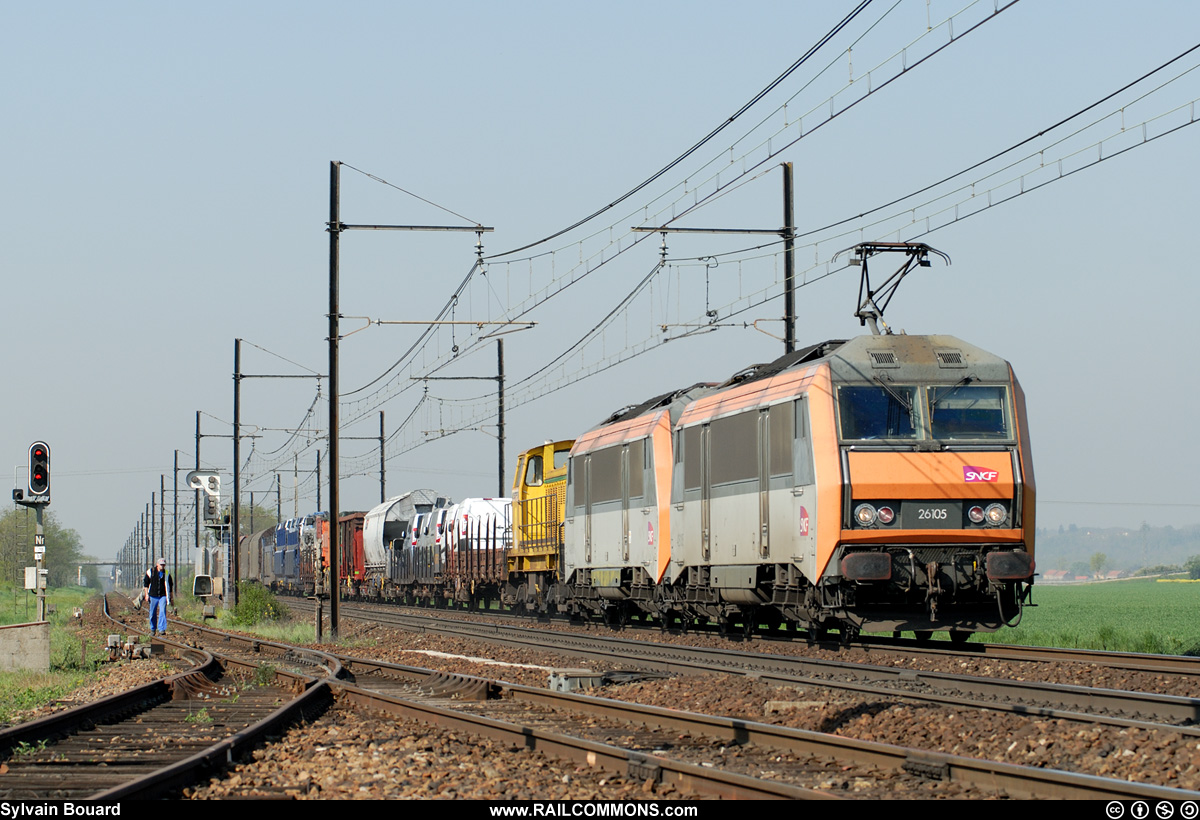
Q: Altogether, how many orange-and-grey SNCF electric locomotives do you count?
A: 2